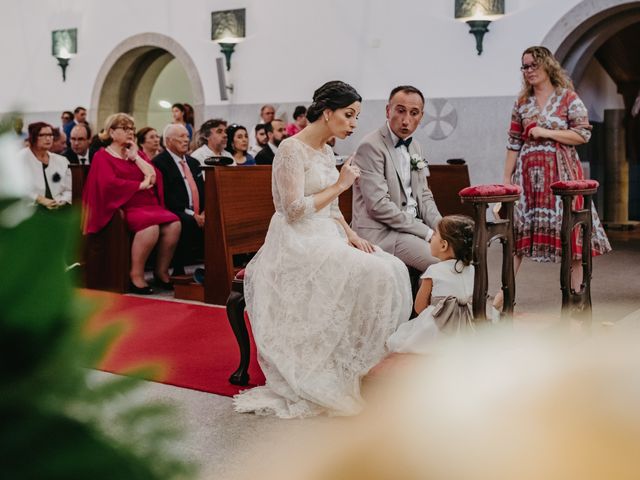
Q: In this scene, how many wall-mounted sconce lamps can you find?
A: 3